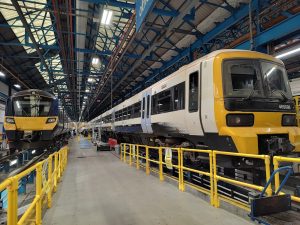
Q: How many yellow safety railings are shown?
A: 2